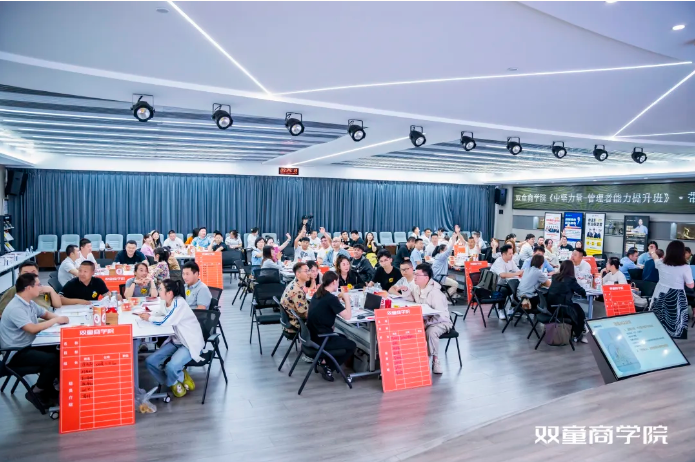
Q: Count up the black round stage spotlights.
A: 10